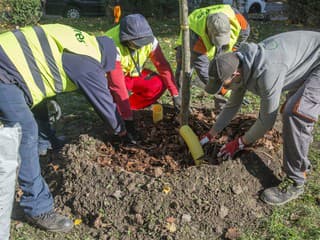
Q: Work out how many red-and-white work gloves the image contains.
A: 2